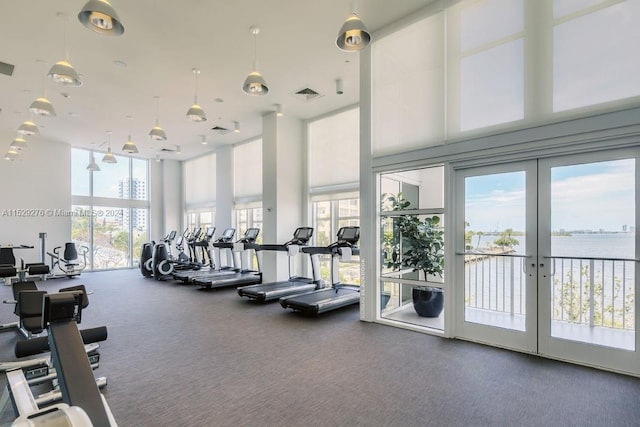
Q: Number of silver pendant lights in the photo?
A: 13